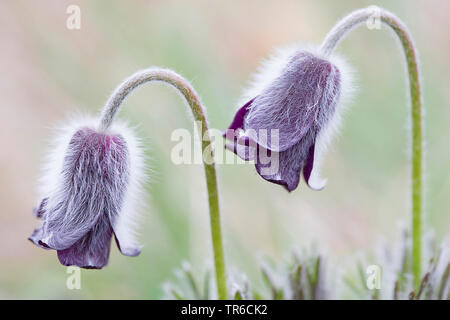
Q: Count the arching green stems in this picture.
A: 2